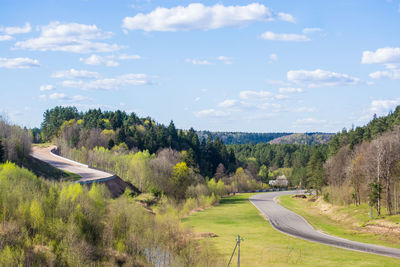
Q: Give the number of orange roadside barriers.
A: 0